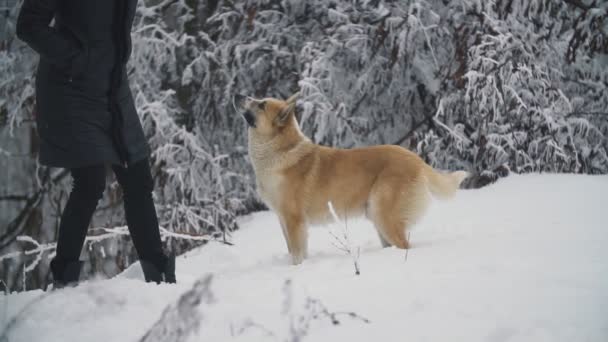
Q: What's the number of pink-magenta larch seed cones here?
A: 0